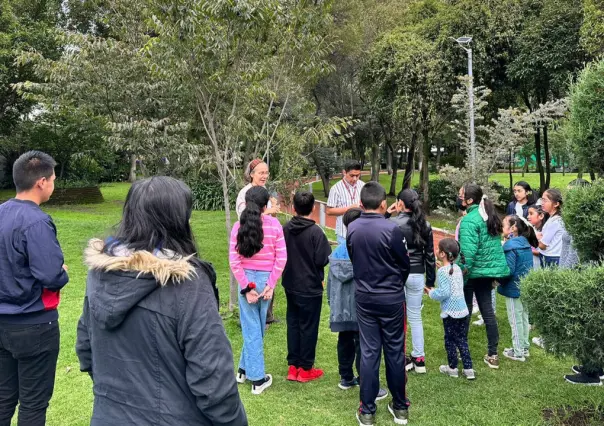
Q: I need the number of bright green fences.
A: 1